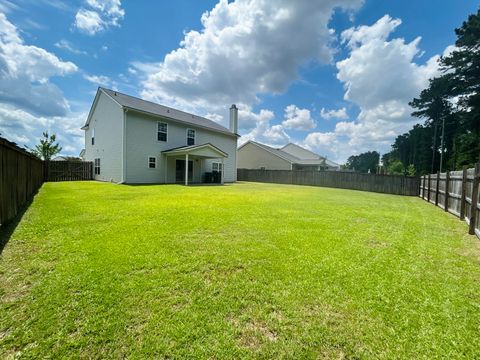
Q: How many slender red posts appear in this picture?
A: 0